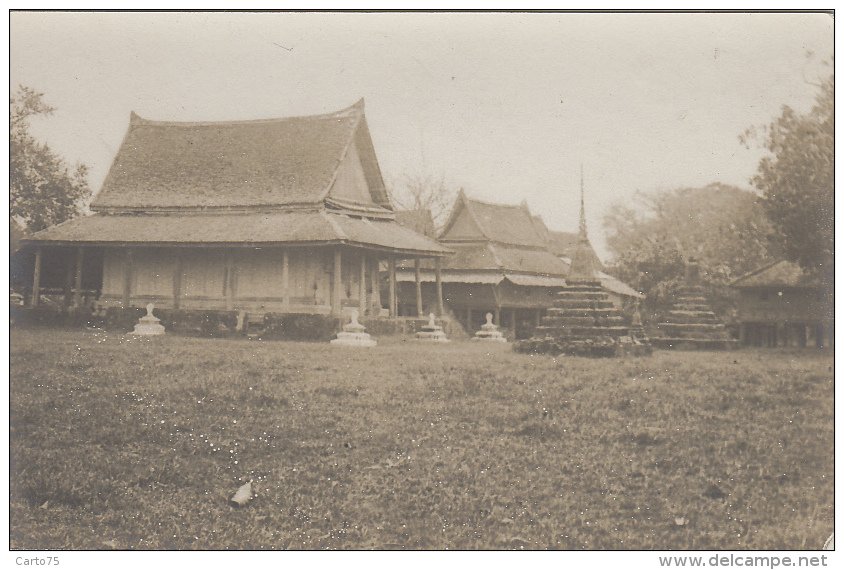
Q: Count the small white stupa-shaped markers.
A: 4